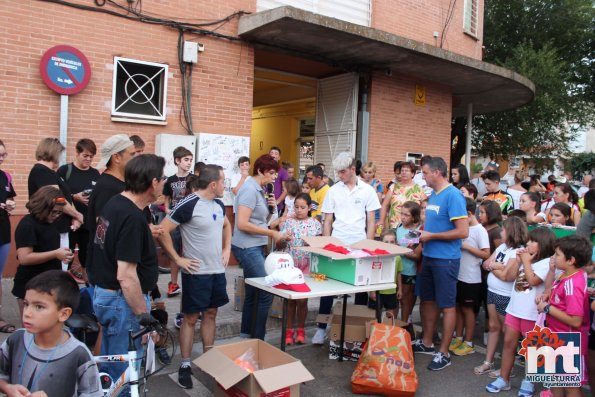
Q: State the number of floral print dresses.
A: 2